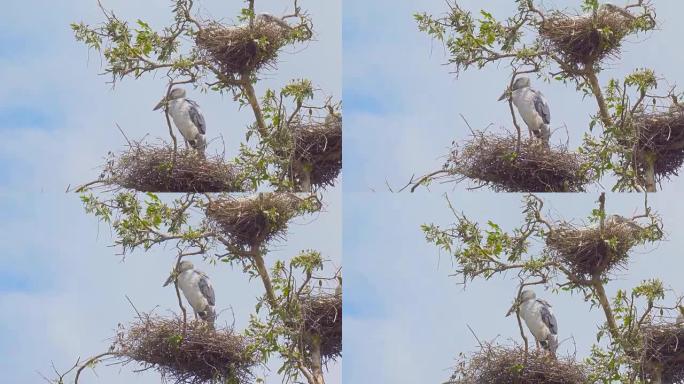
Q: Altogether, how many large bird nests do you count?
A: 12